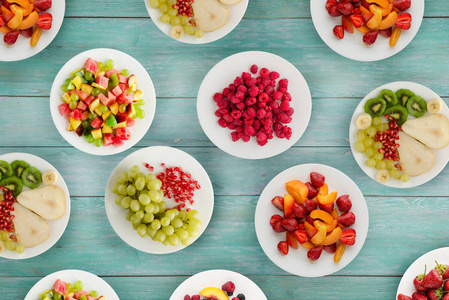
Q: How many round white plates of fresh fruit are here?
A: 12